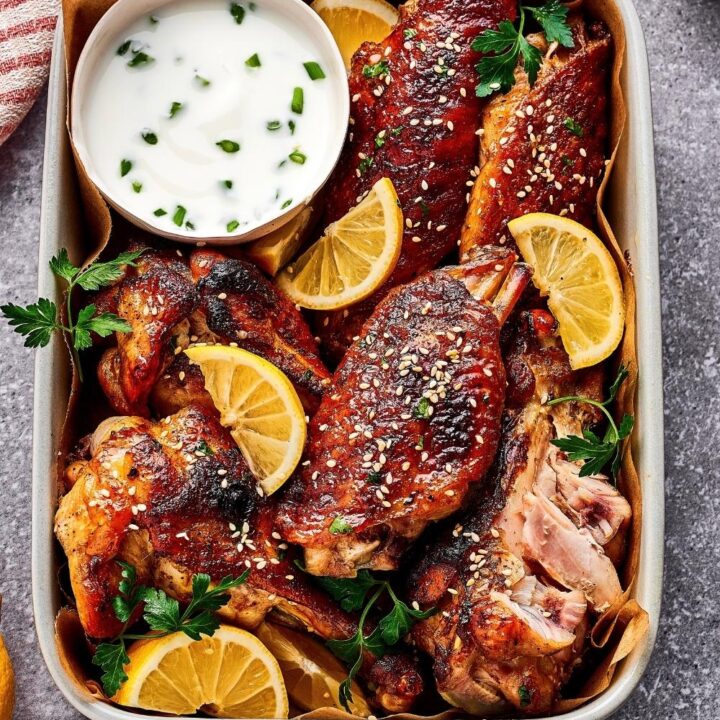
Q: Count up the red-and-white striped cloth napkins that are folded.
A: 1